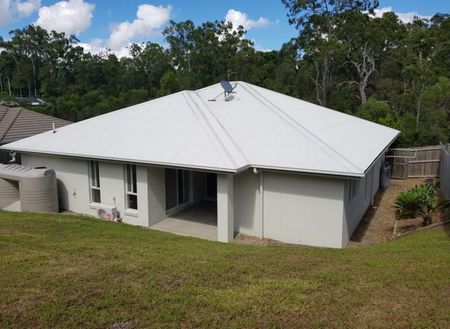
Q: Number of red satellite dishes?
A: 0